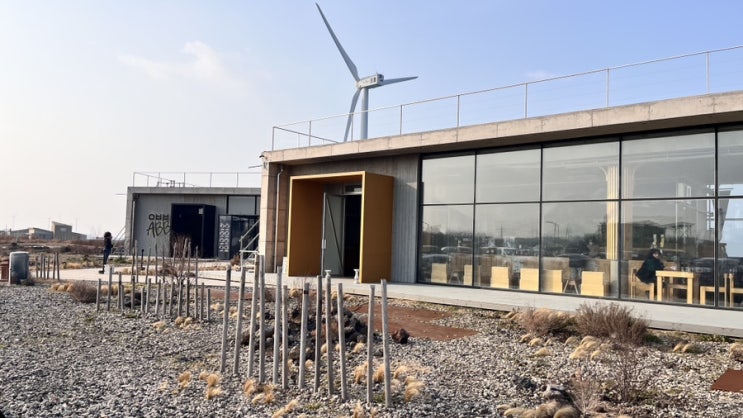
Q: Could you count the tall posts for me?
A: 12